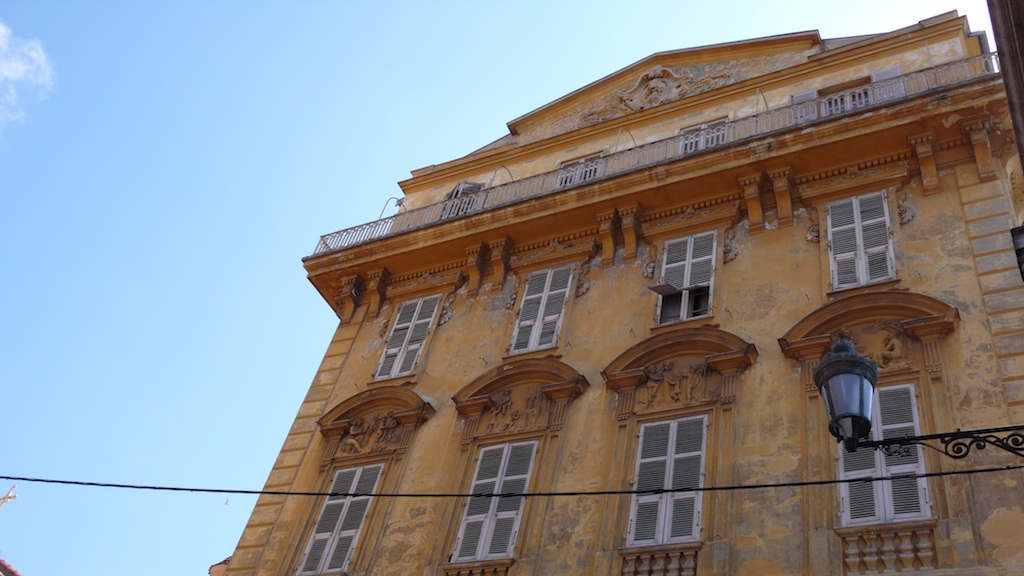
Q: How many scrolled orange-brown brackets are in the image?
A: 10